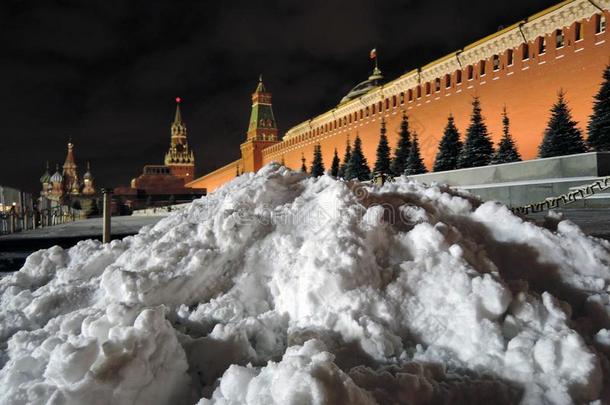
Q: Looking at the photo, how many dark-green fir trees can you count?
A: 13